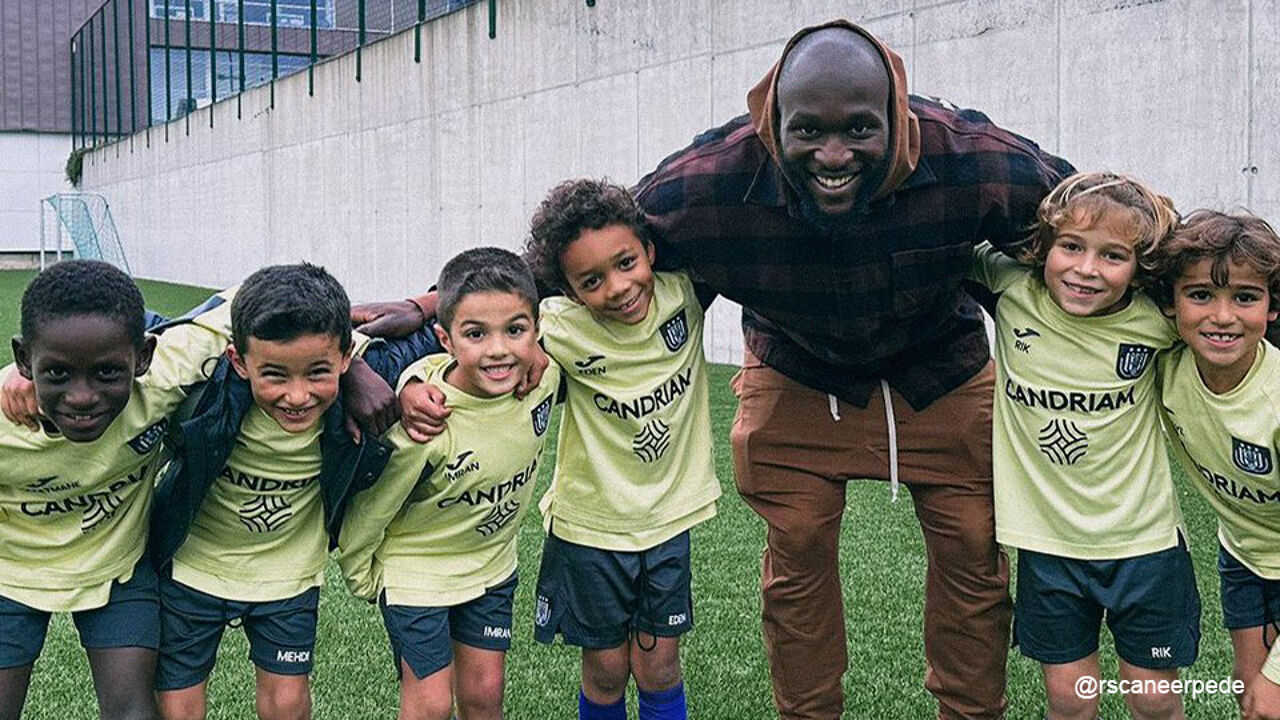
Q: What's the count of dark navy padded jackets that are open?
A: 1